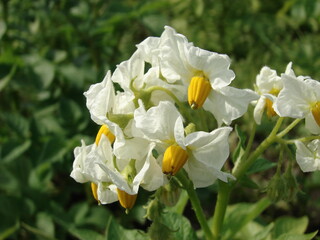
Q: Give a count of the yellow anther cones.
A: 7